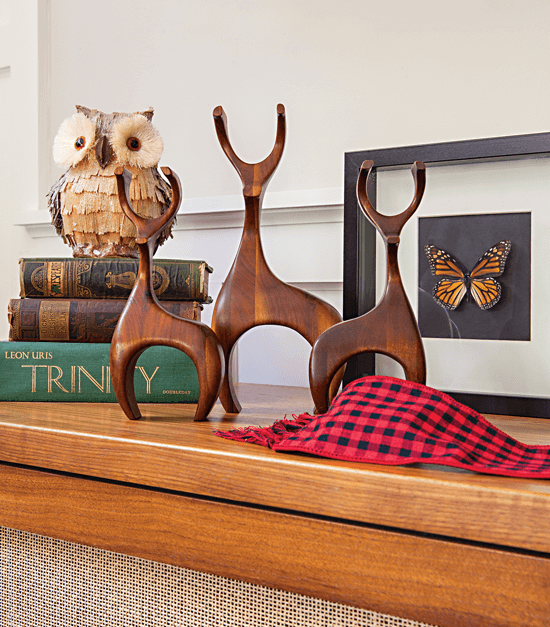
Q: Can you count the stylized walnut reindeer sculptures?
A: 3